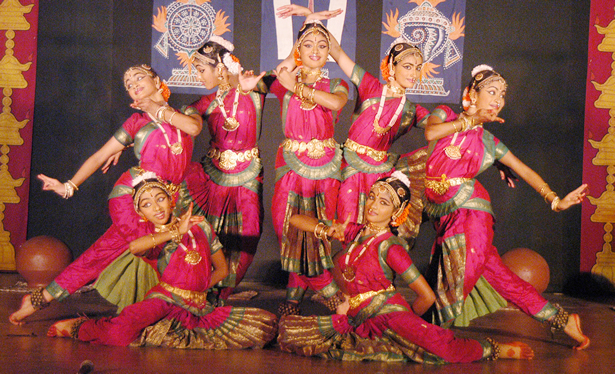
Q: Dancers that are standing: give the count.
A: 5